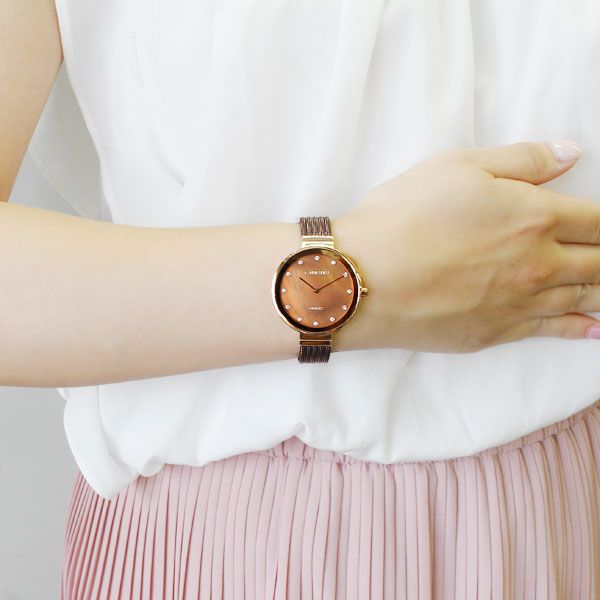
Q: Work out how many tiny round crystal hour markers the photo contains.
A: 12